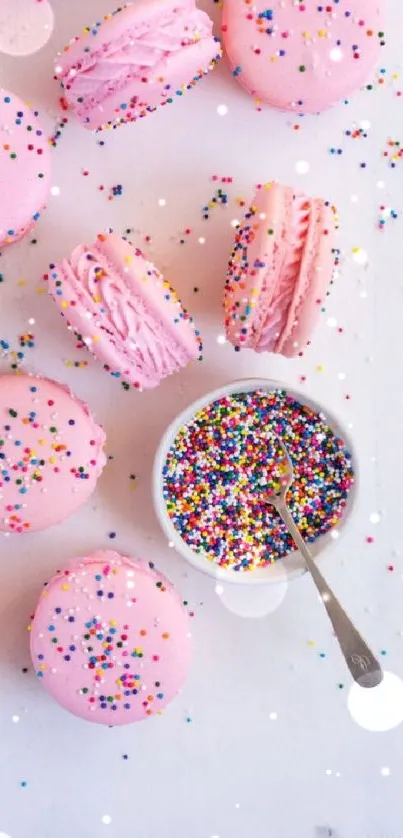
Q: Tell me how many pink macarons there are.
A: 7